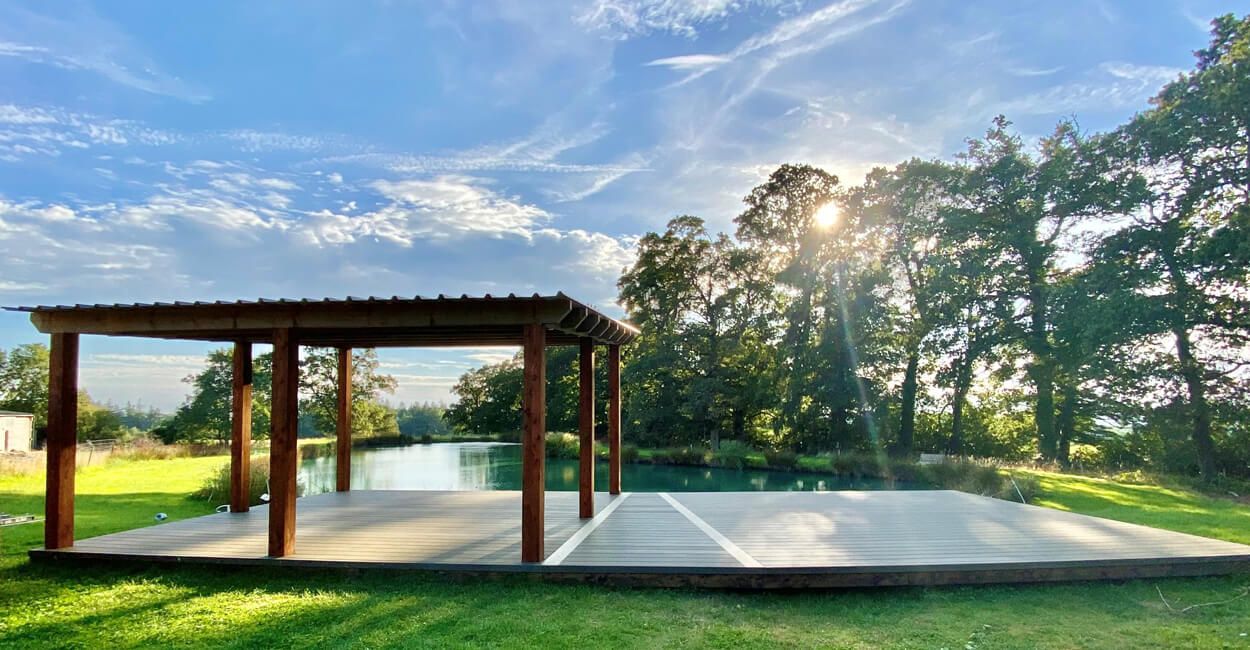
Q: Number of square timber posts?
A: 7